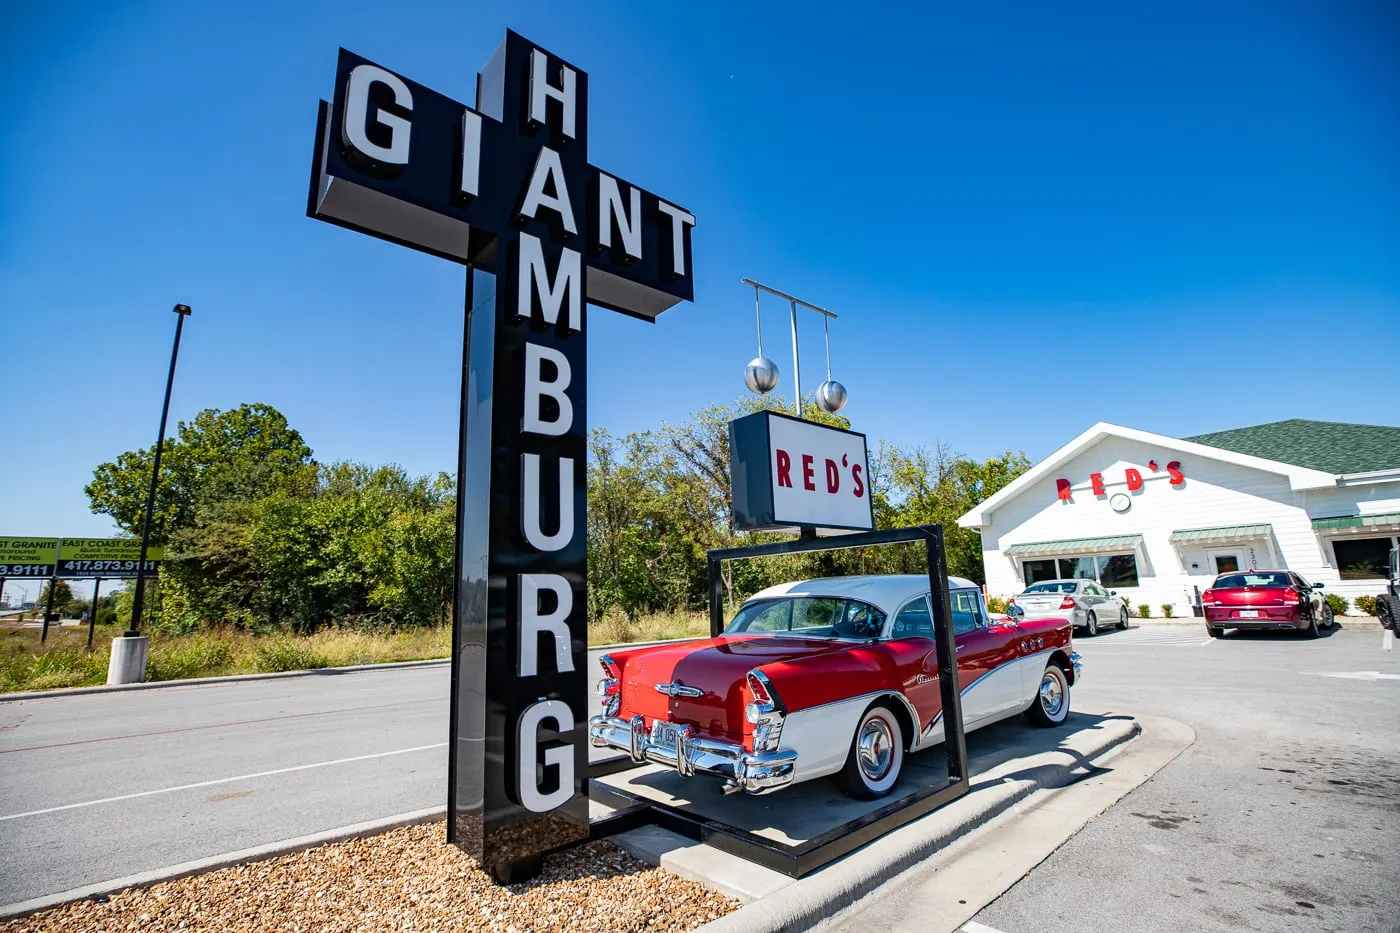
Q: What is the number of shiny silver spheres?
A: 2